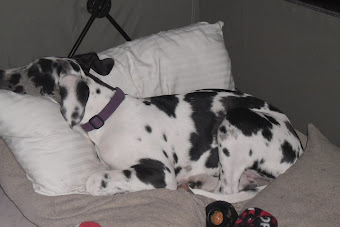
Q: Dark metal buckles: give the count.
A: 1